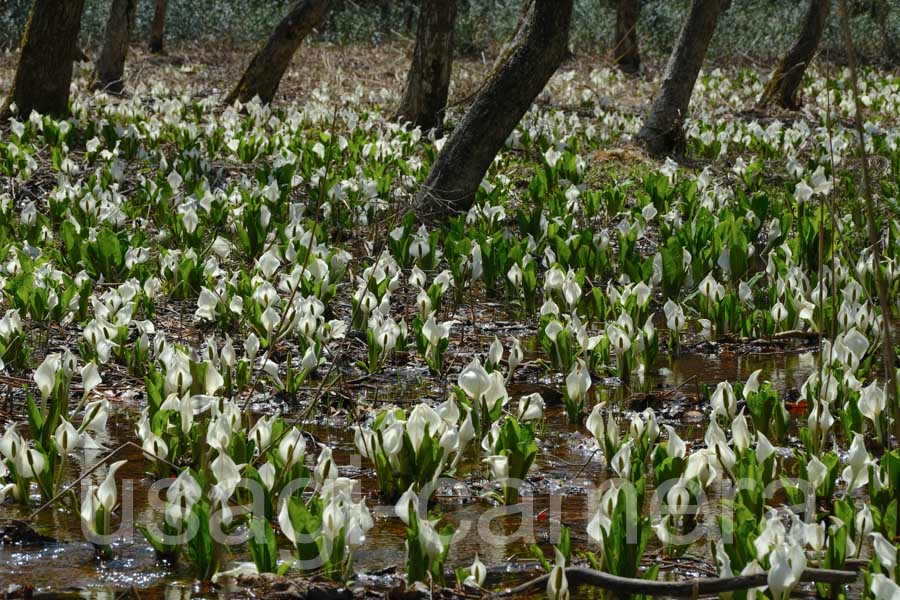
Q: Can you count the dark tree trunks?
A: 9